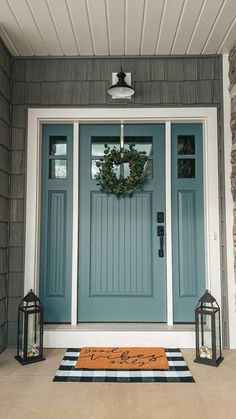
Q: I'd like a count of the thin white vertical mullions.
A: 2